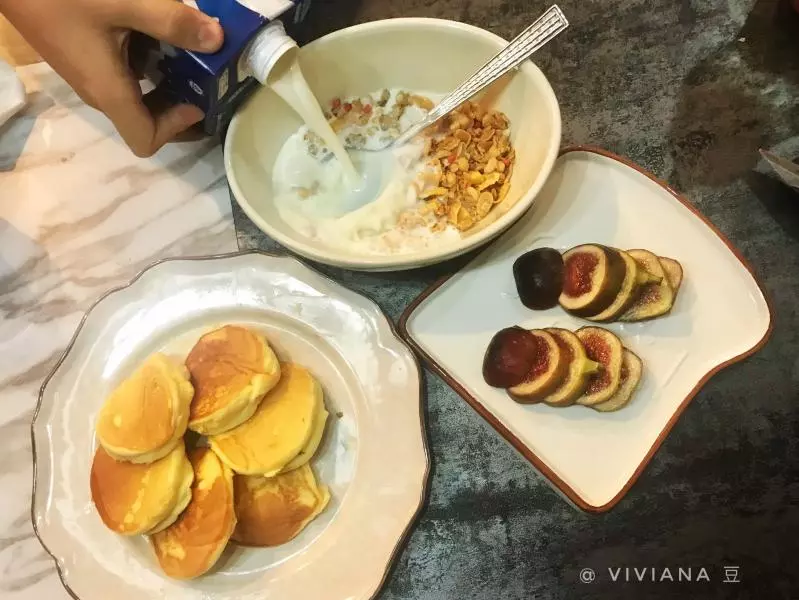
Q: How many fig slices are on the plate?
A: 10